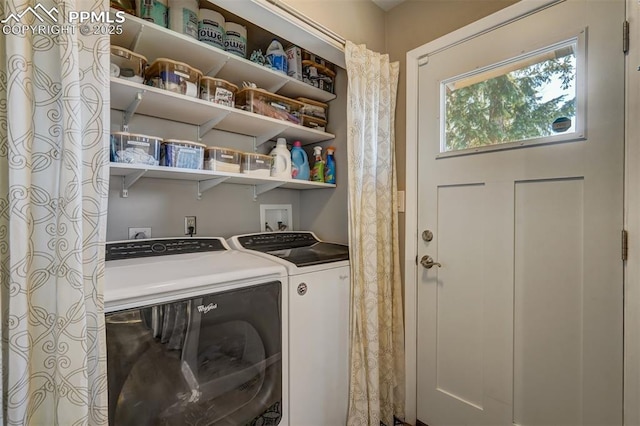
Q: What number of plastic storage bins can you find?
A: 11